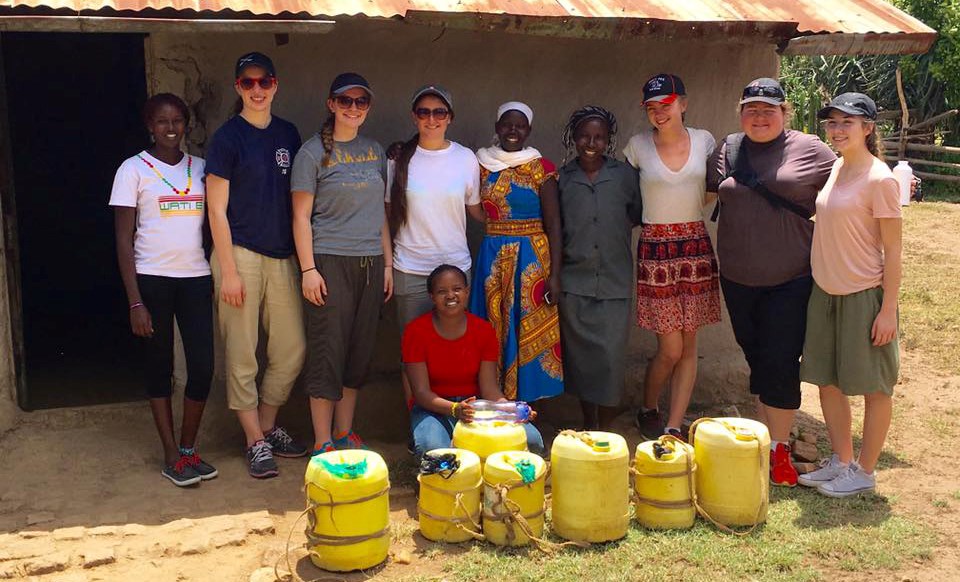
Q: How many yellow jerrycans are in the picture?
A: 7